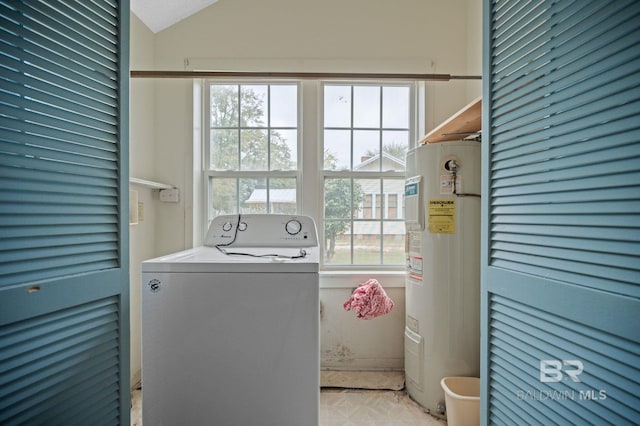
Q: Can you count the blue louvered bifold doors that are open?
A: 2